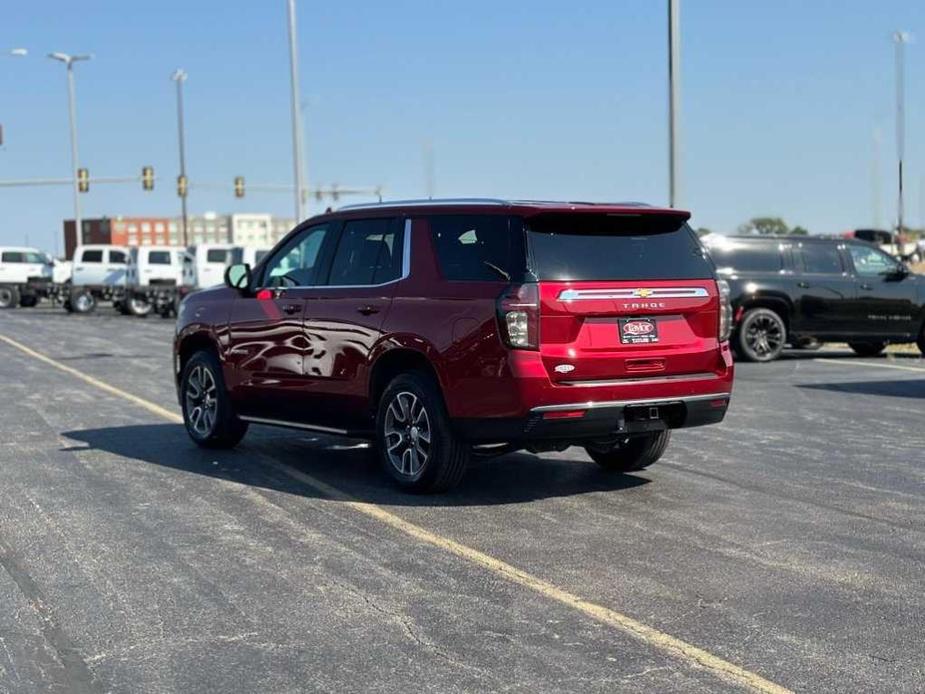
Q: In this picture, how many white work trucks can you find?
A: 5